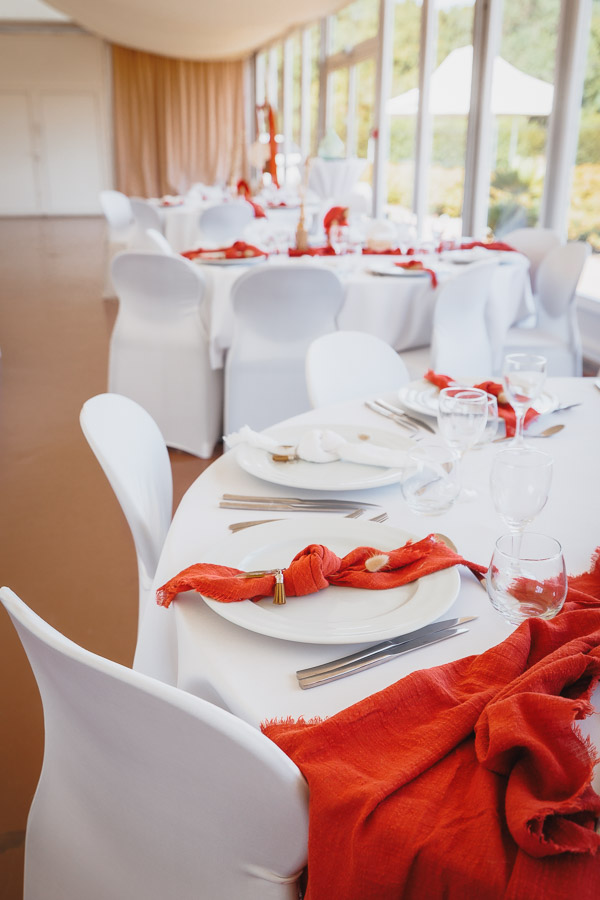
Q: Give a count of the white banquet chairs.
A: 12